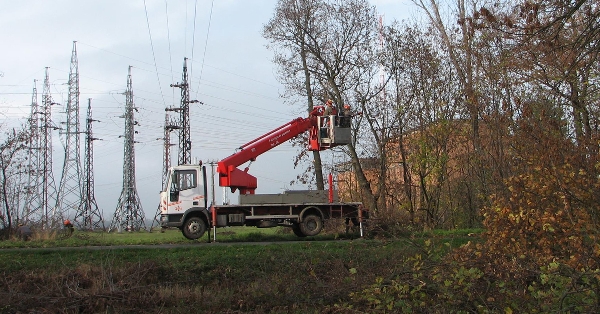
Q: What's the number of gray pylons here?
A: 7